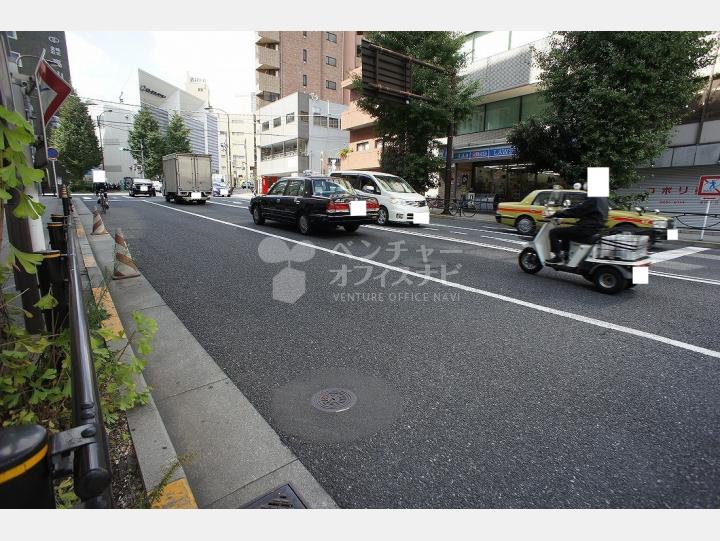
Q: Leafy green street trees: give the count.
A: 5